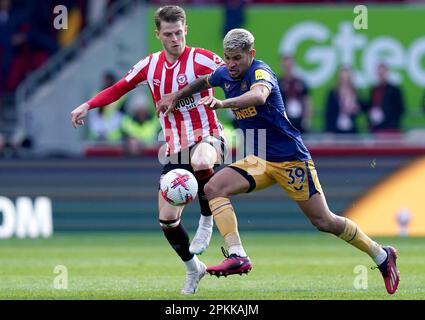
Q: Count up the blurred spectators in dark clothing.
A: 3